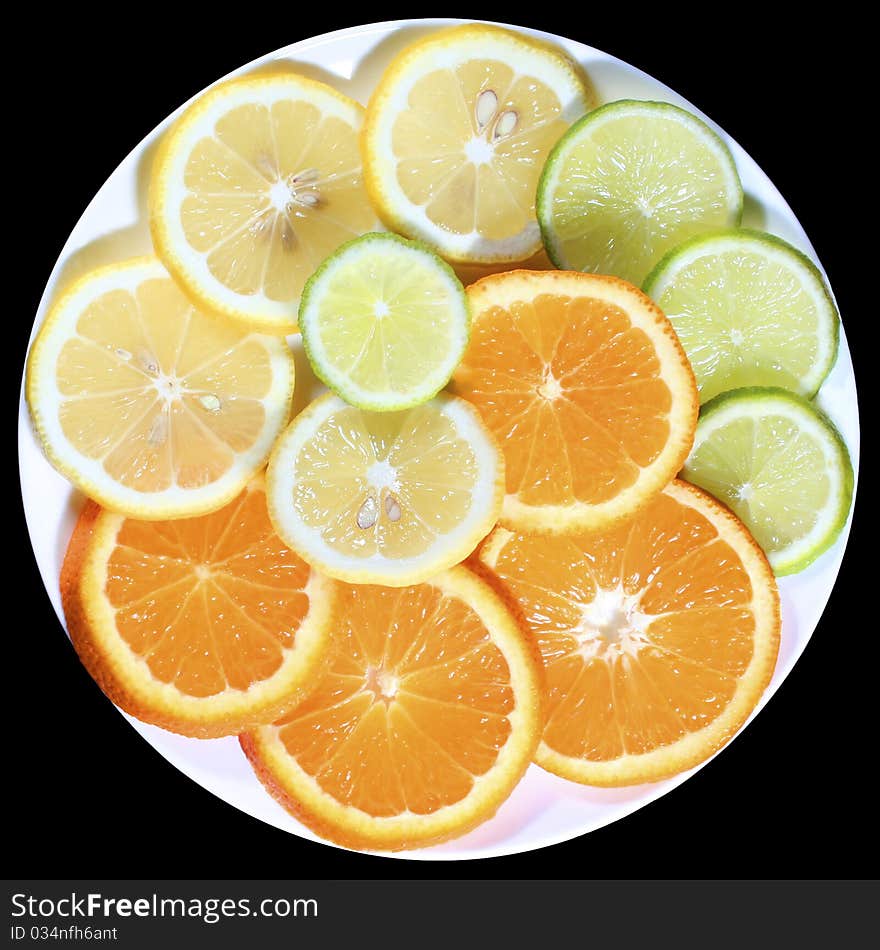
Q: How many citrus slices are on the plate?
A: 12